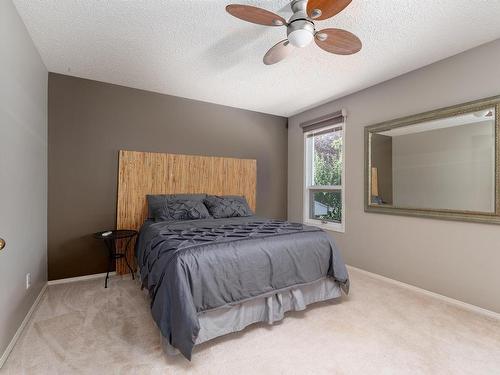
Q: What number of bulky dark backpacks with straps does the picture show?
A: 0